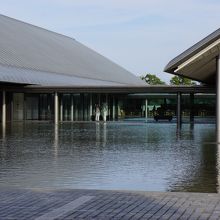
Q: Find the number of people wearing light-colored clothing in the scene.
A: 2